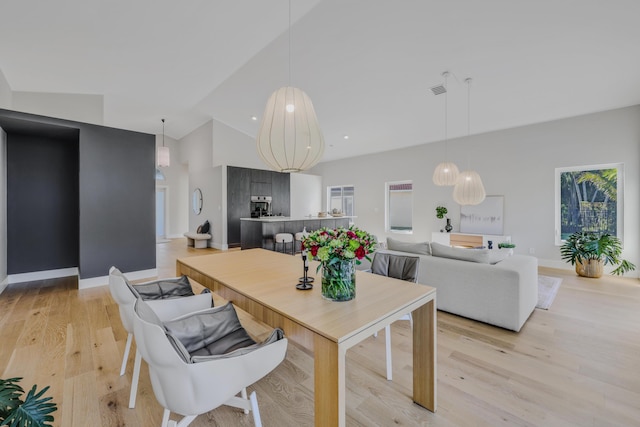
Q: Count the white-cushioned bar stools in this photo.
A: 2